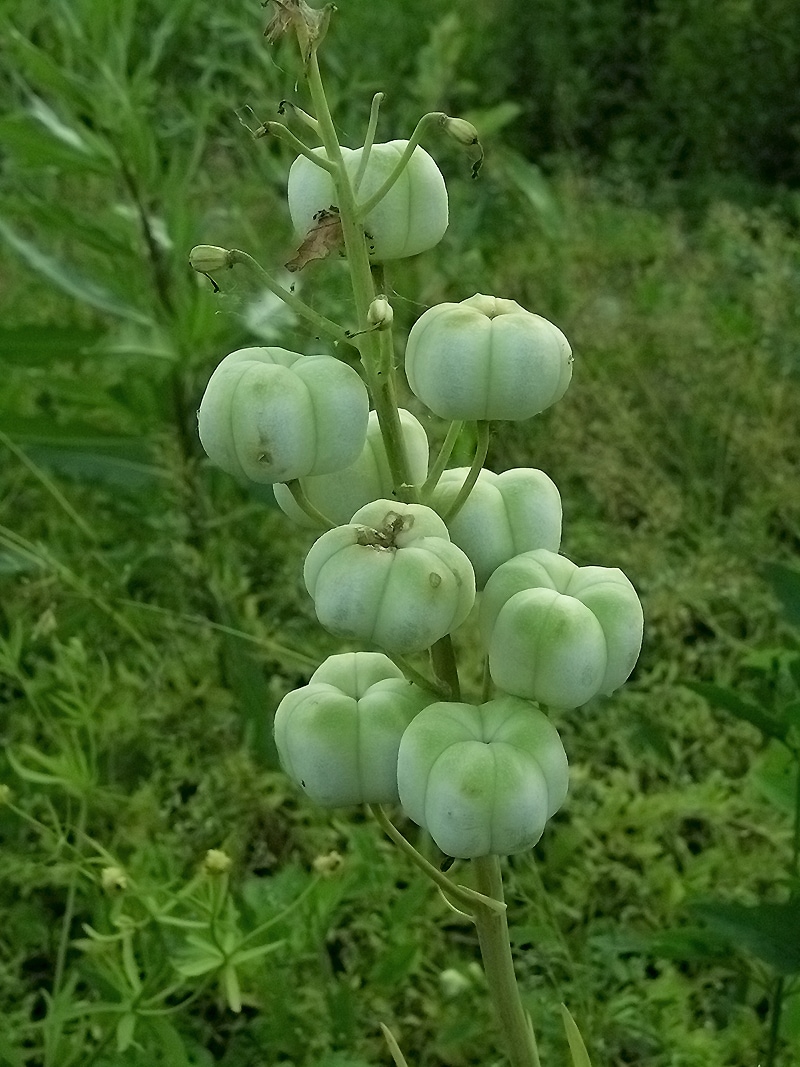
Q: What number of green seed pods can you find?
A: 9